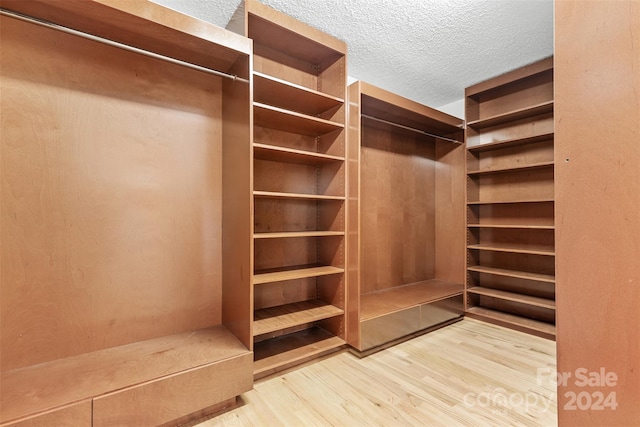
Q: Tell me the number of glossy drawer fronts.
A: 2